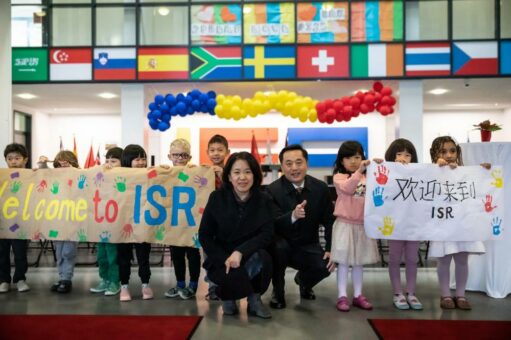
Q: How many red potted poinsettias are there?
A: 1